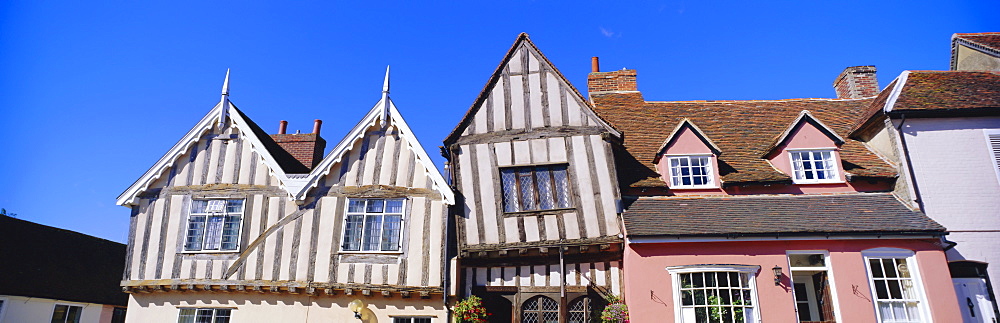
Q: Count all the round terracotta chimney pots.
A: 3